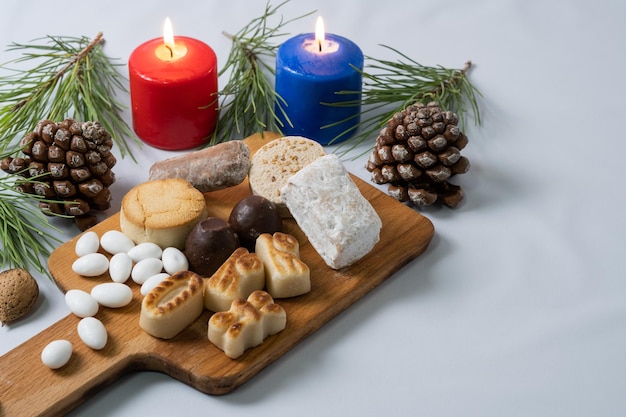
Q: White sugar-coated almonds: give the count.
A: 12